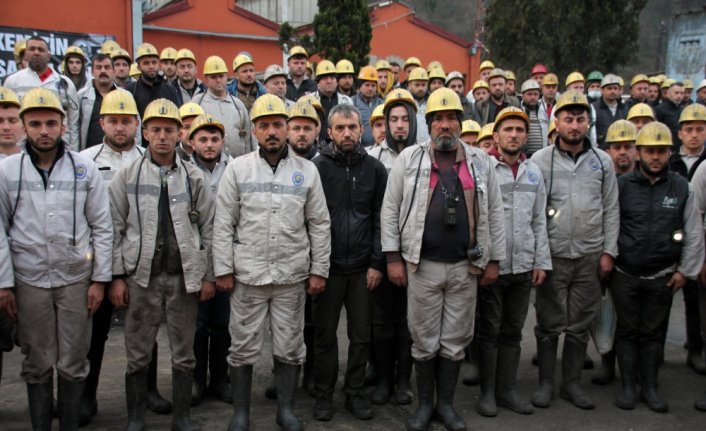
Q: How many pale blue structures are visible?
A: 1